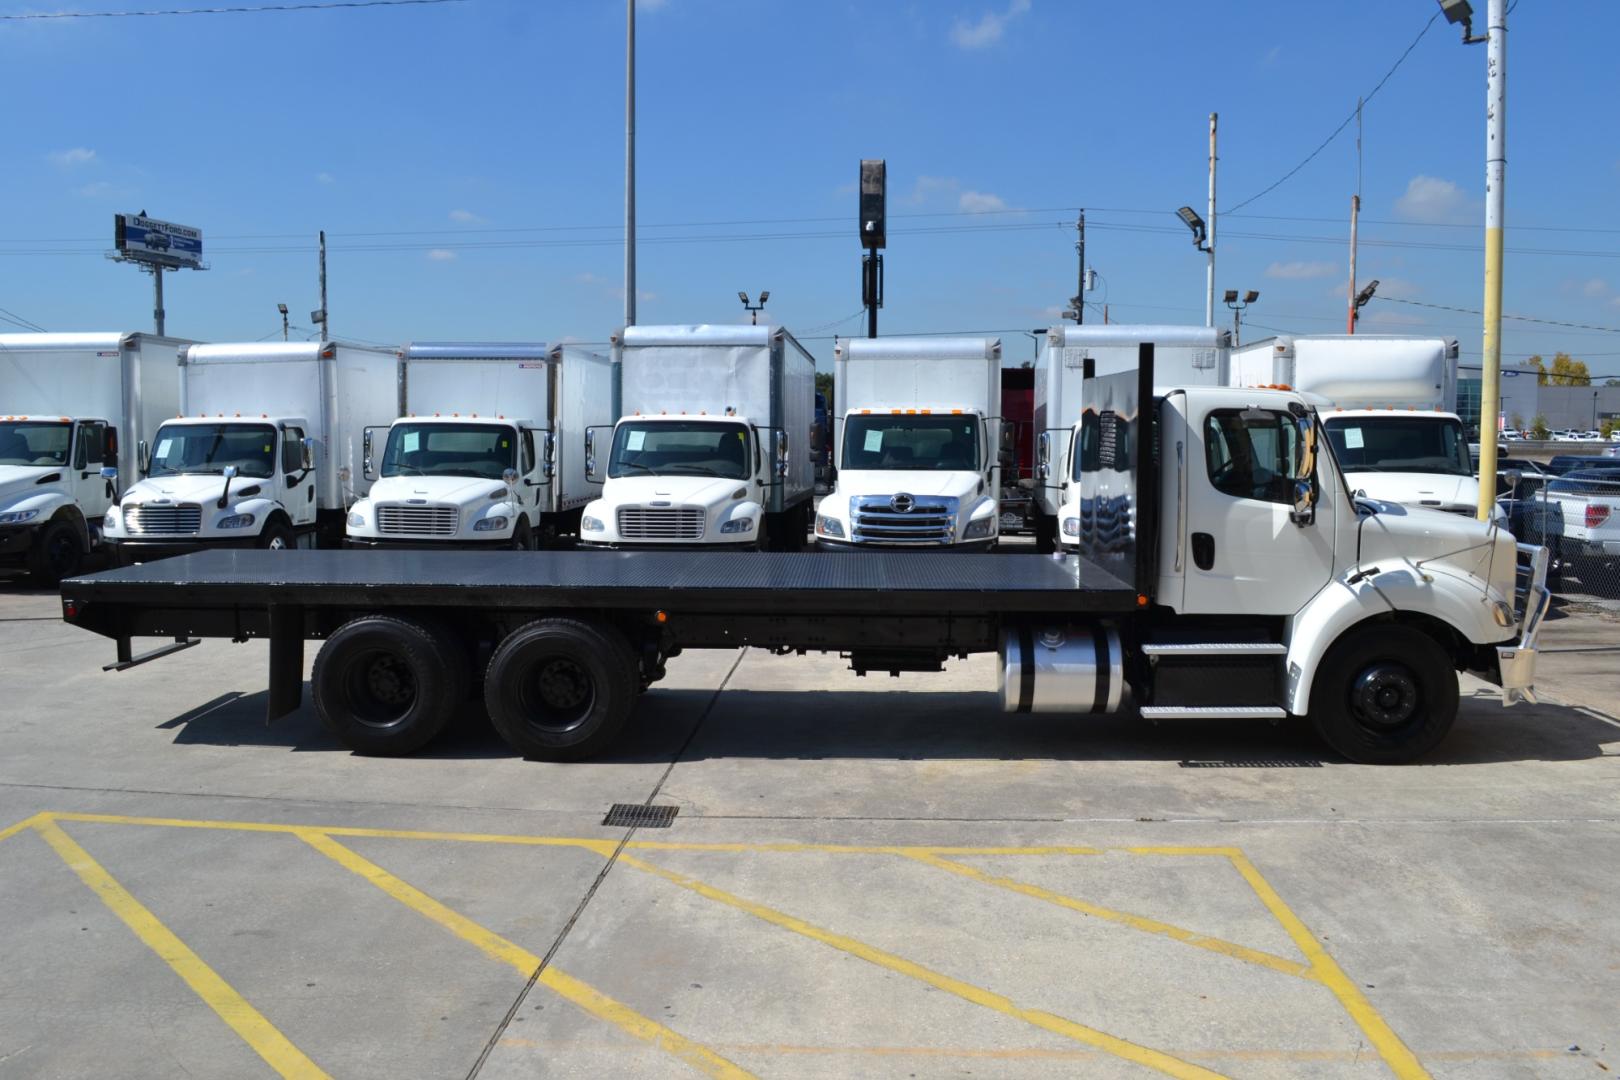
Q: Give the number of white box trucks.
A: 7